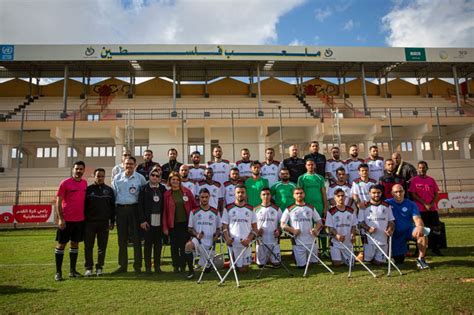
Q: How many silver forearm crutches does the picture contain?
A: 12